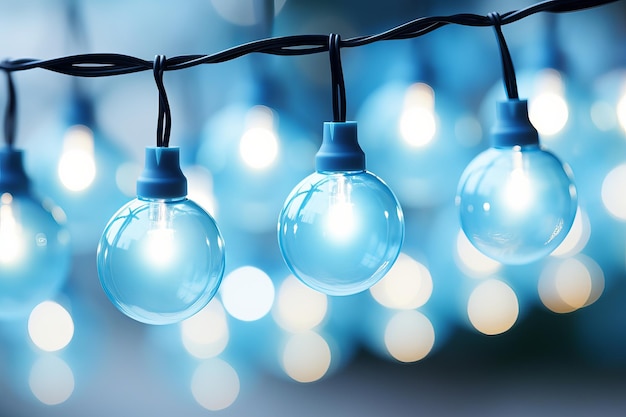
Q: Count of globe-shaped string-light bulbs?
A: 4